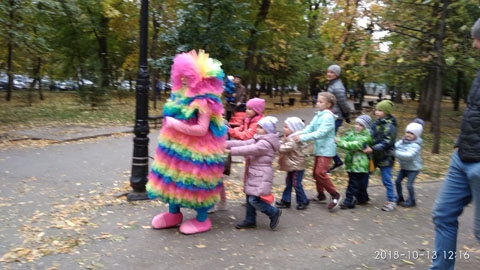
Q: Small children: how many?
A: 7